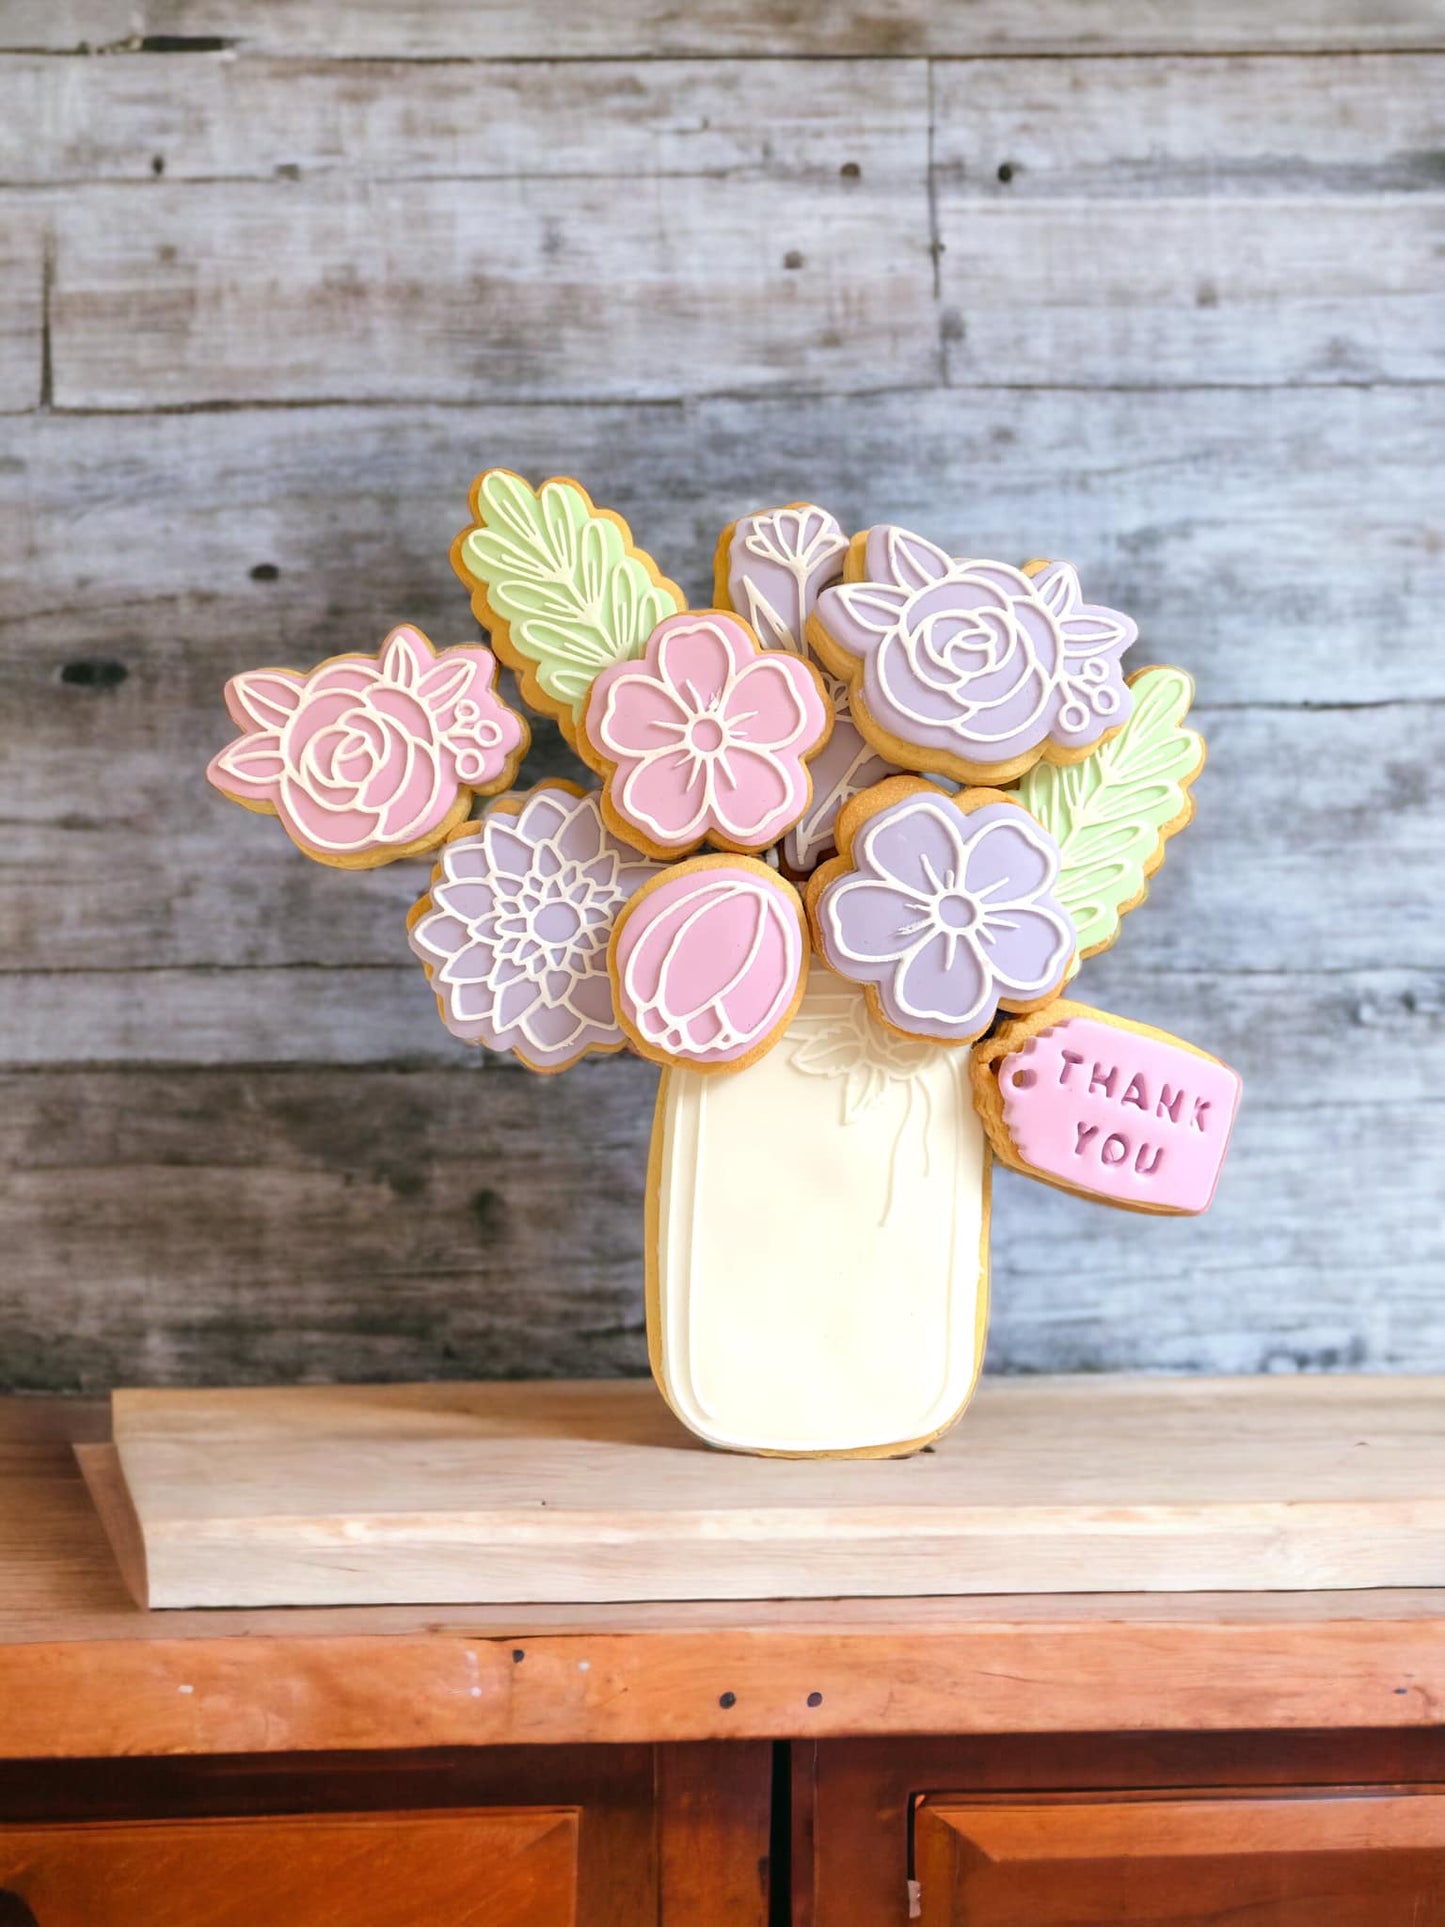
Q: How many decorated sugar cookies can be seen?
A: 11